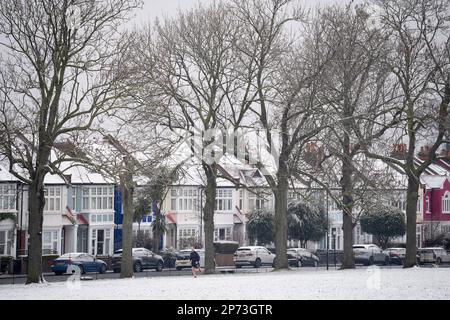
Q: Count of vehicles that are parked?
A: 8